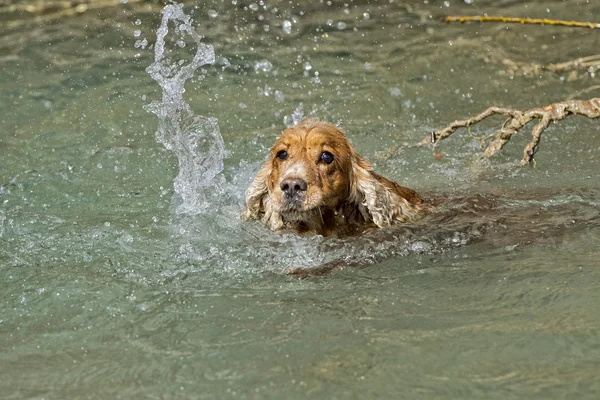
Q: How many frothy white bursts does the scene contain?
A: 1